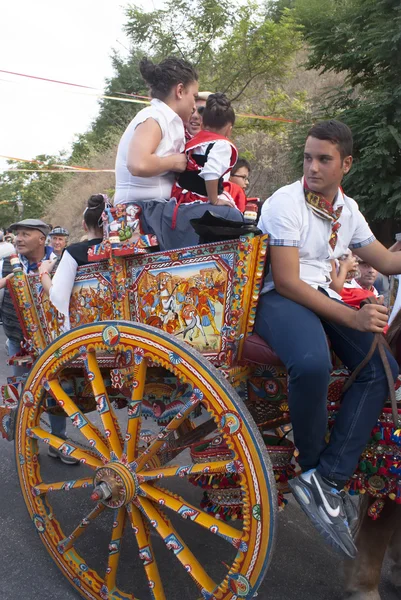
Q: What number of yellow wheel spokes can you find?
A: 12